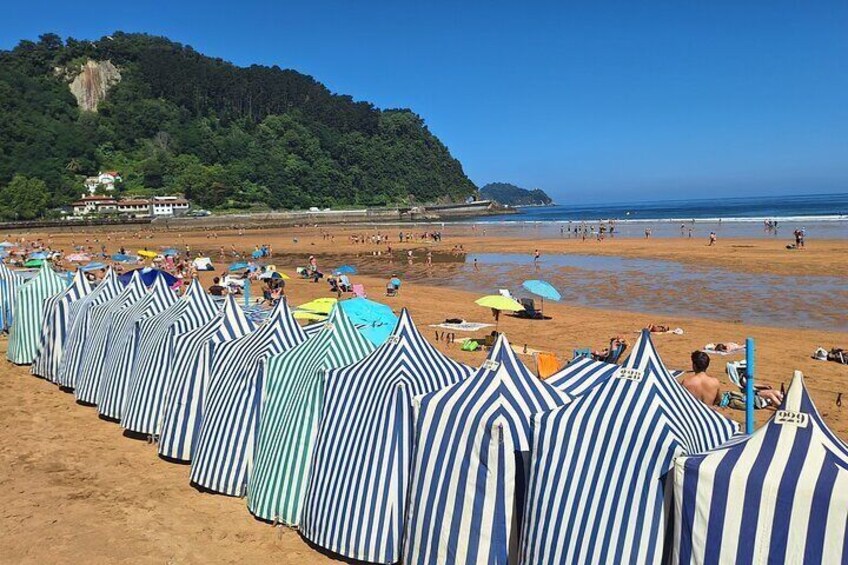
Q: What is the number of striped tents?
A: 14